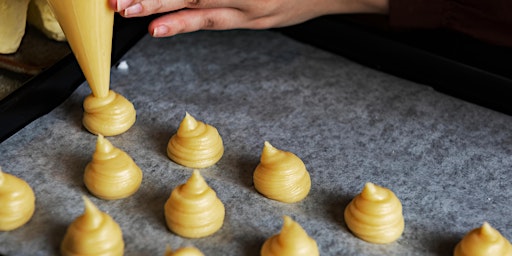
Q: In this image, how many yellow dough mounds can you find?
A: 11